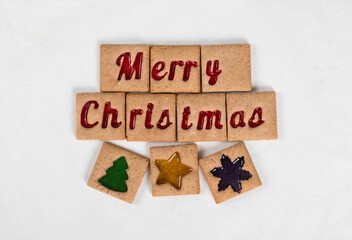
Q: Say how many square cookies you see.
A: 10